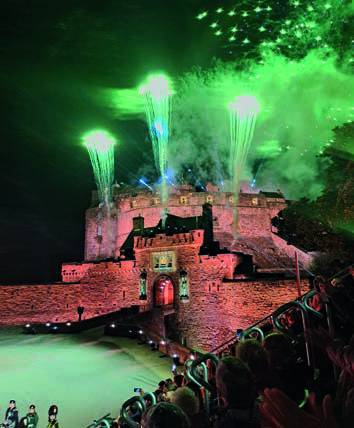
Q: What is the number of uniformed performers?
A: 3